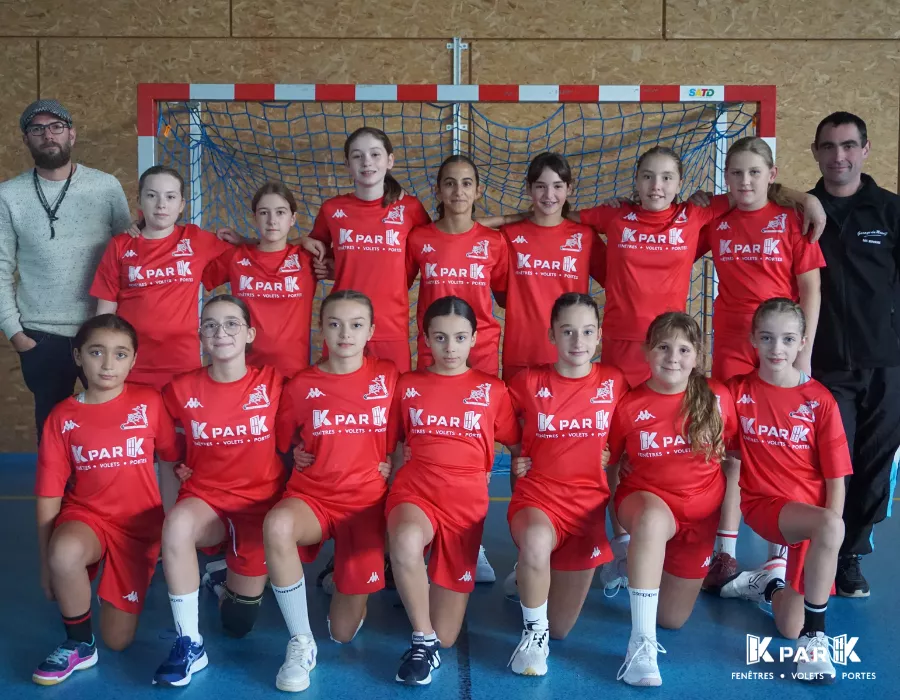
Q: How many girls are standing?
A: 7